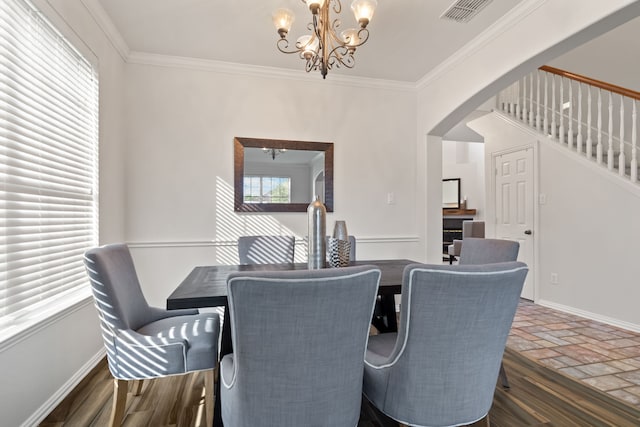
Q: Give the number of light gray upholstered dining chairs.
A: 6